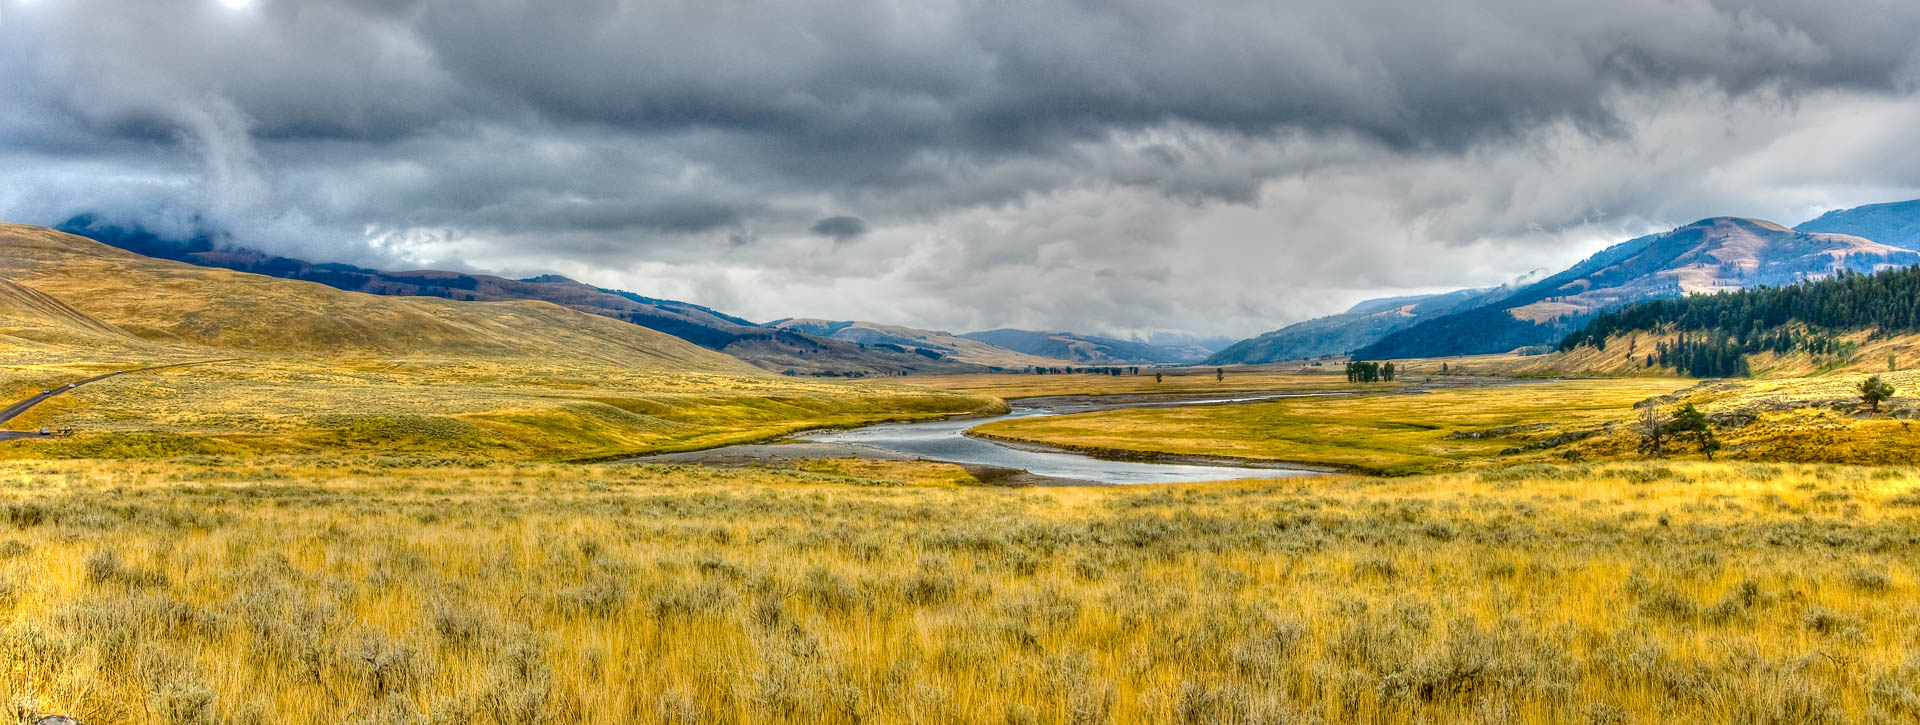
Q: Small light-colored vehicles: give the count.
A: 4